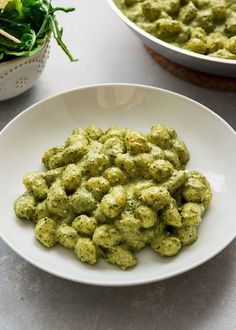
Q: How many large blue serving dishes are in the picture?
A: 0